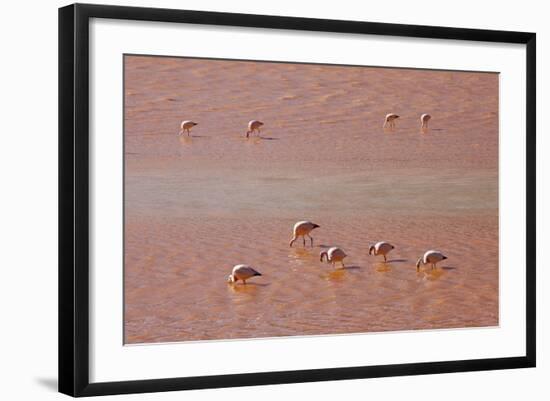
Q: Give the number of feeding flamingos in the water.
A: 9